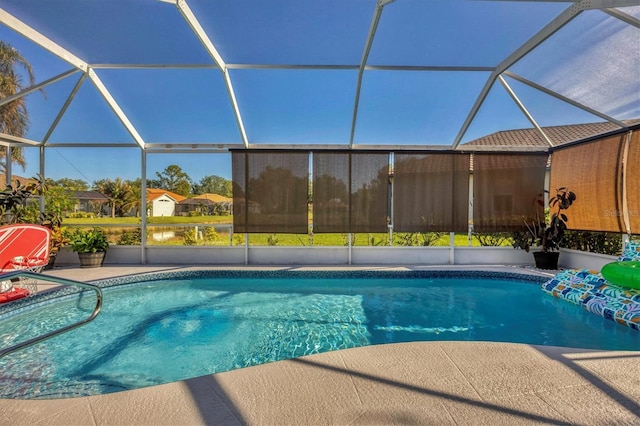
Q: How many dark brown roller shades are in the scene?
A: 4